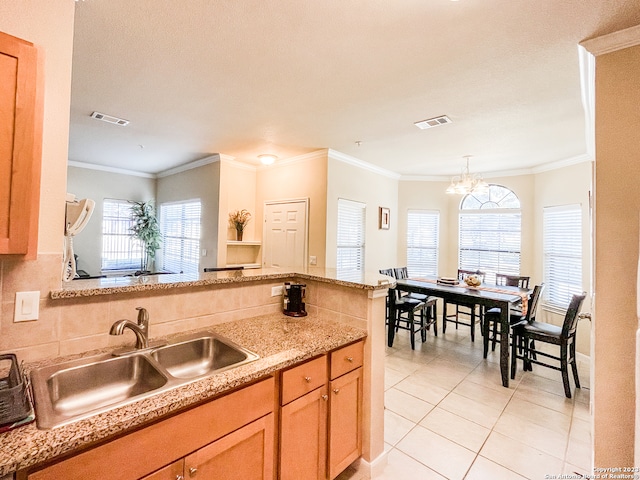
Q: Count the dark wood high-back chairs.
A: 6